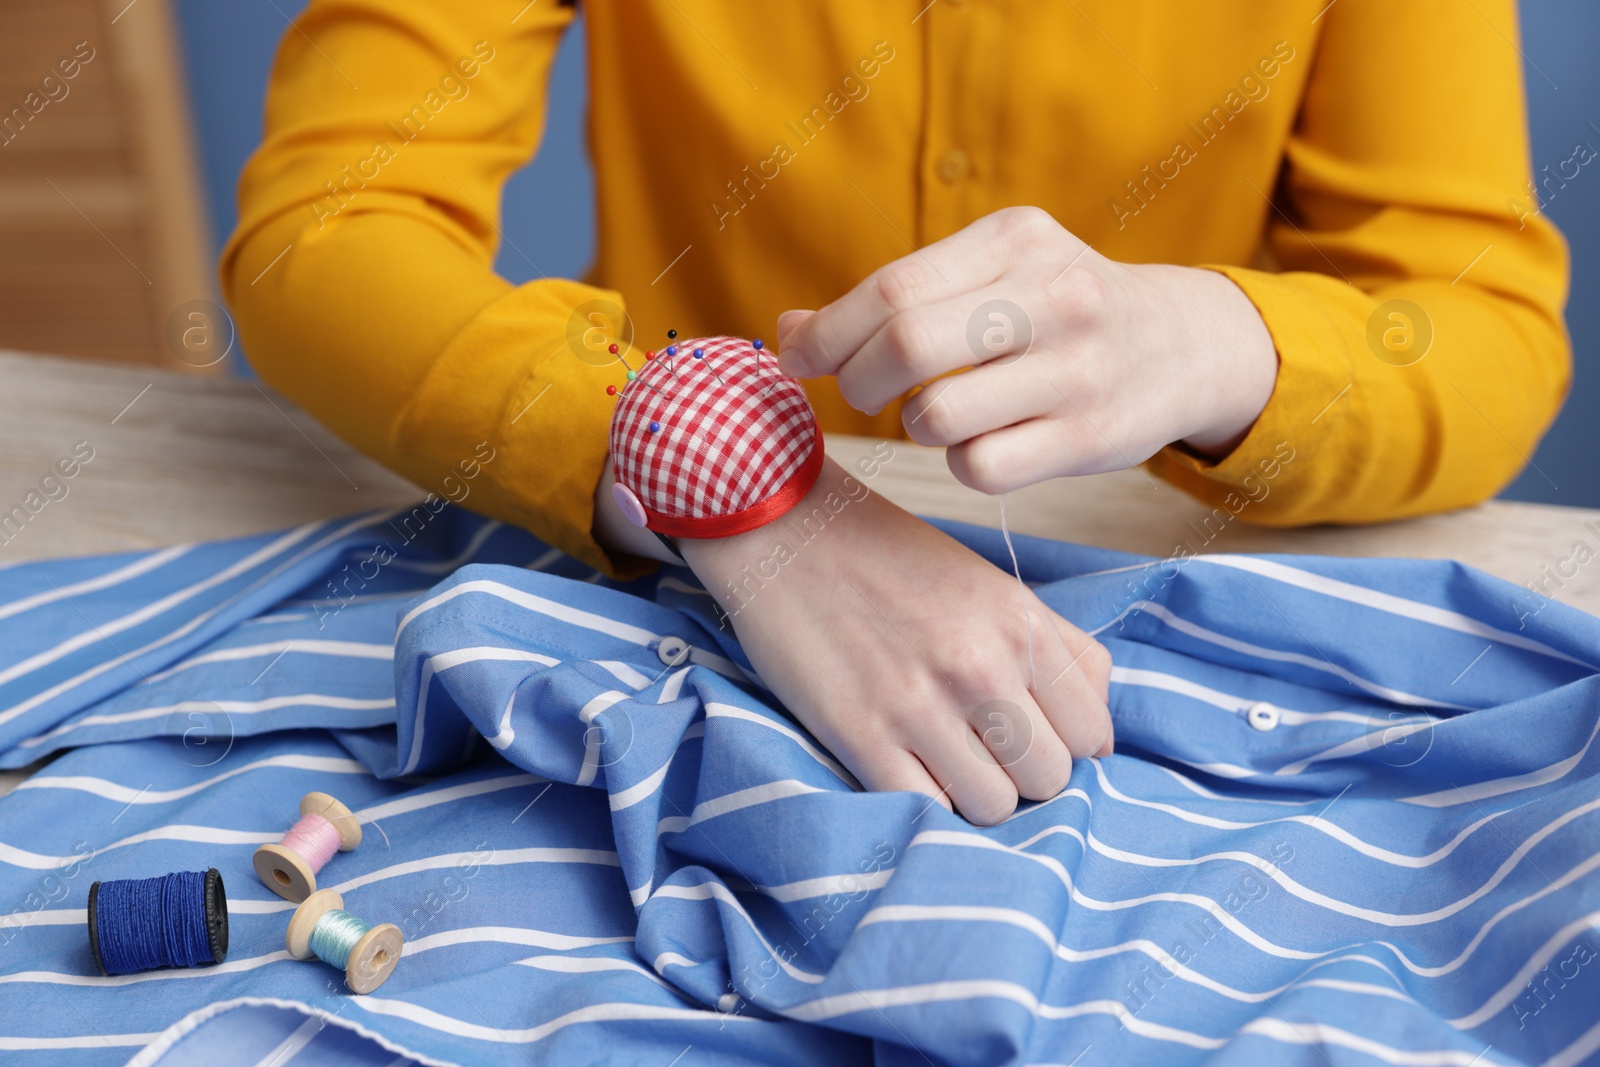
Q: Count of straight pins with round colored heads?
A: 9